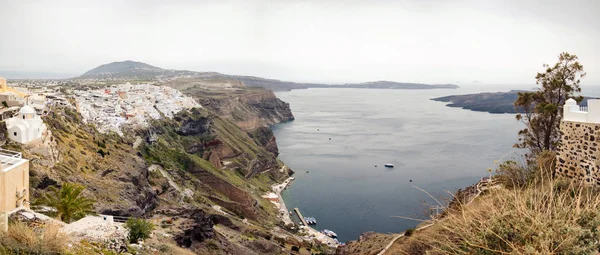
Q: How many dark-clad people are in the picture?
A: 0